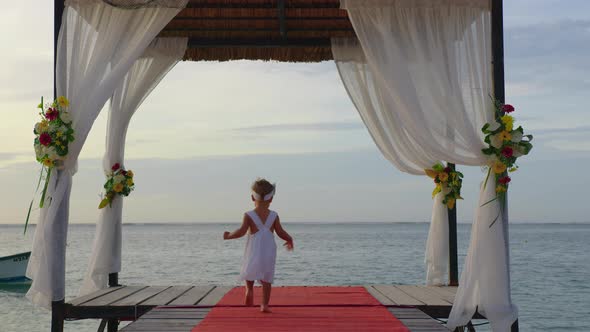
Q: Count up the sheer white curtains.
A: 4